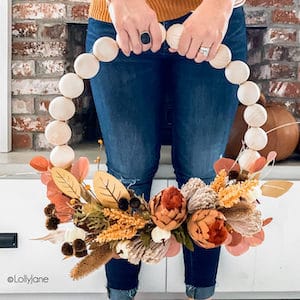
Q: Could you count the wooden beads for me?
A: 14